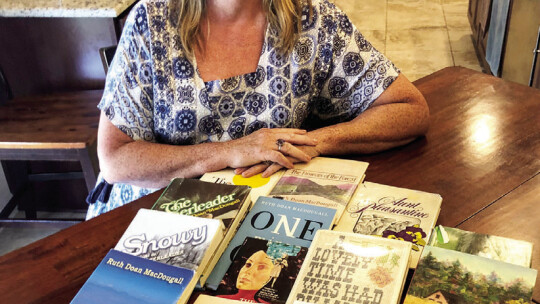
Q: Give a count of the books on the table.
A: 12